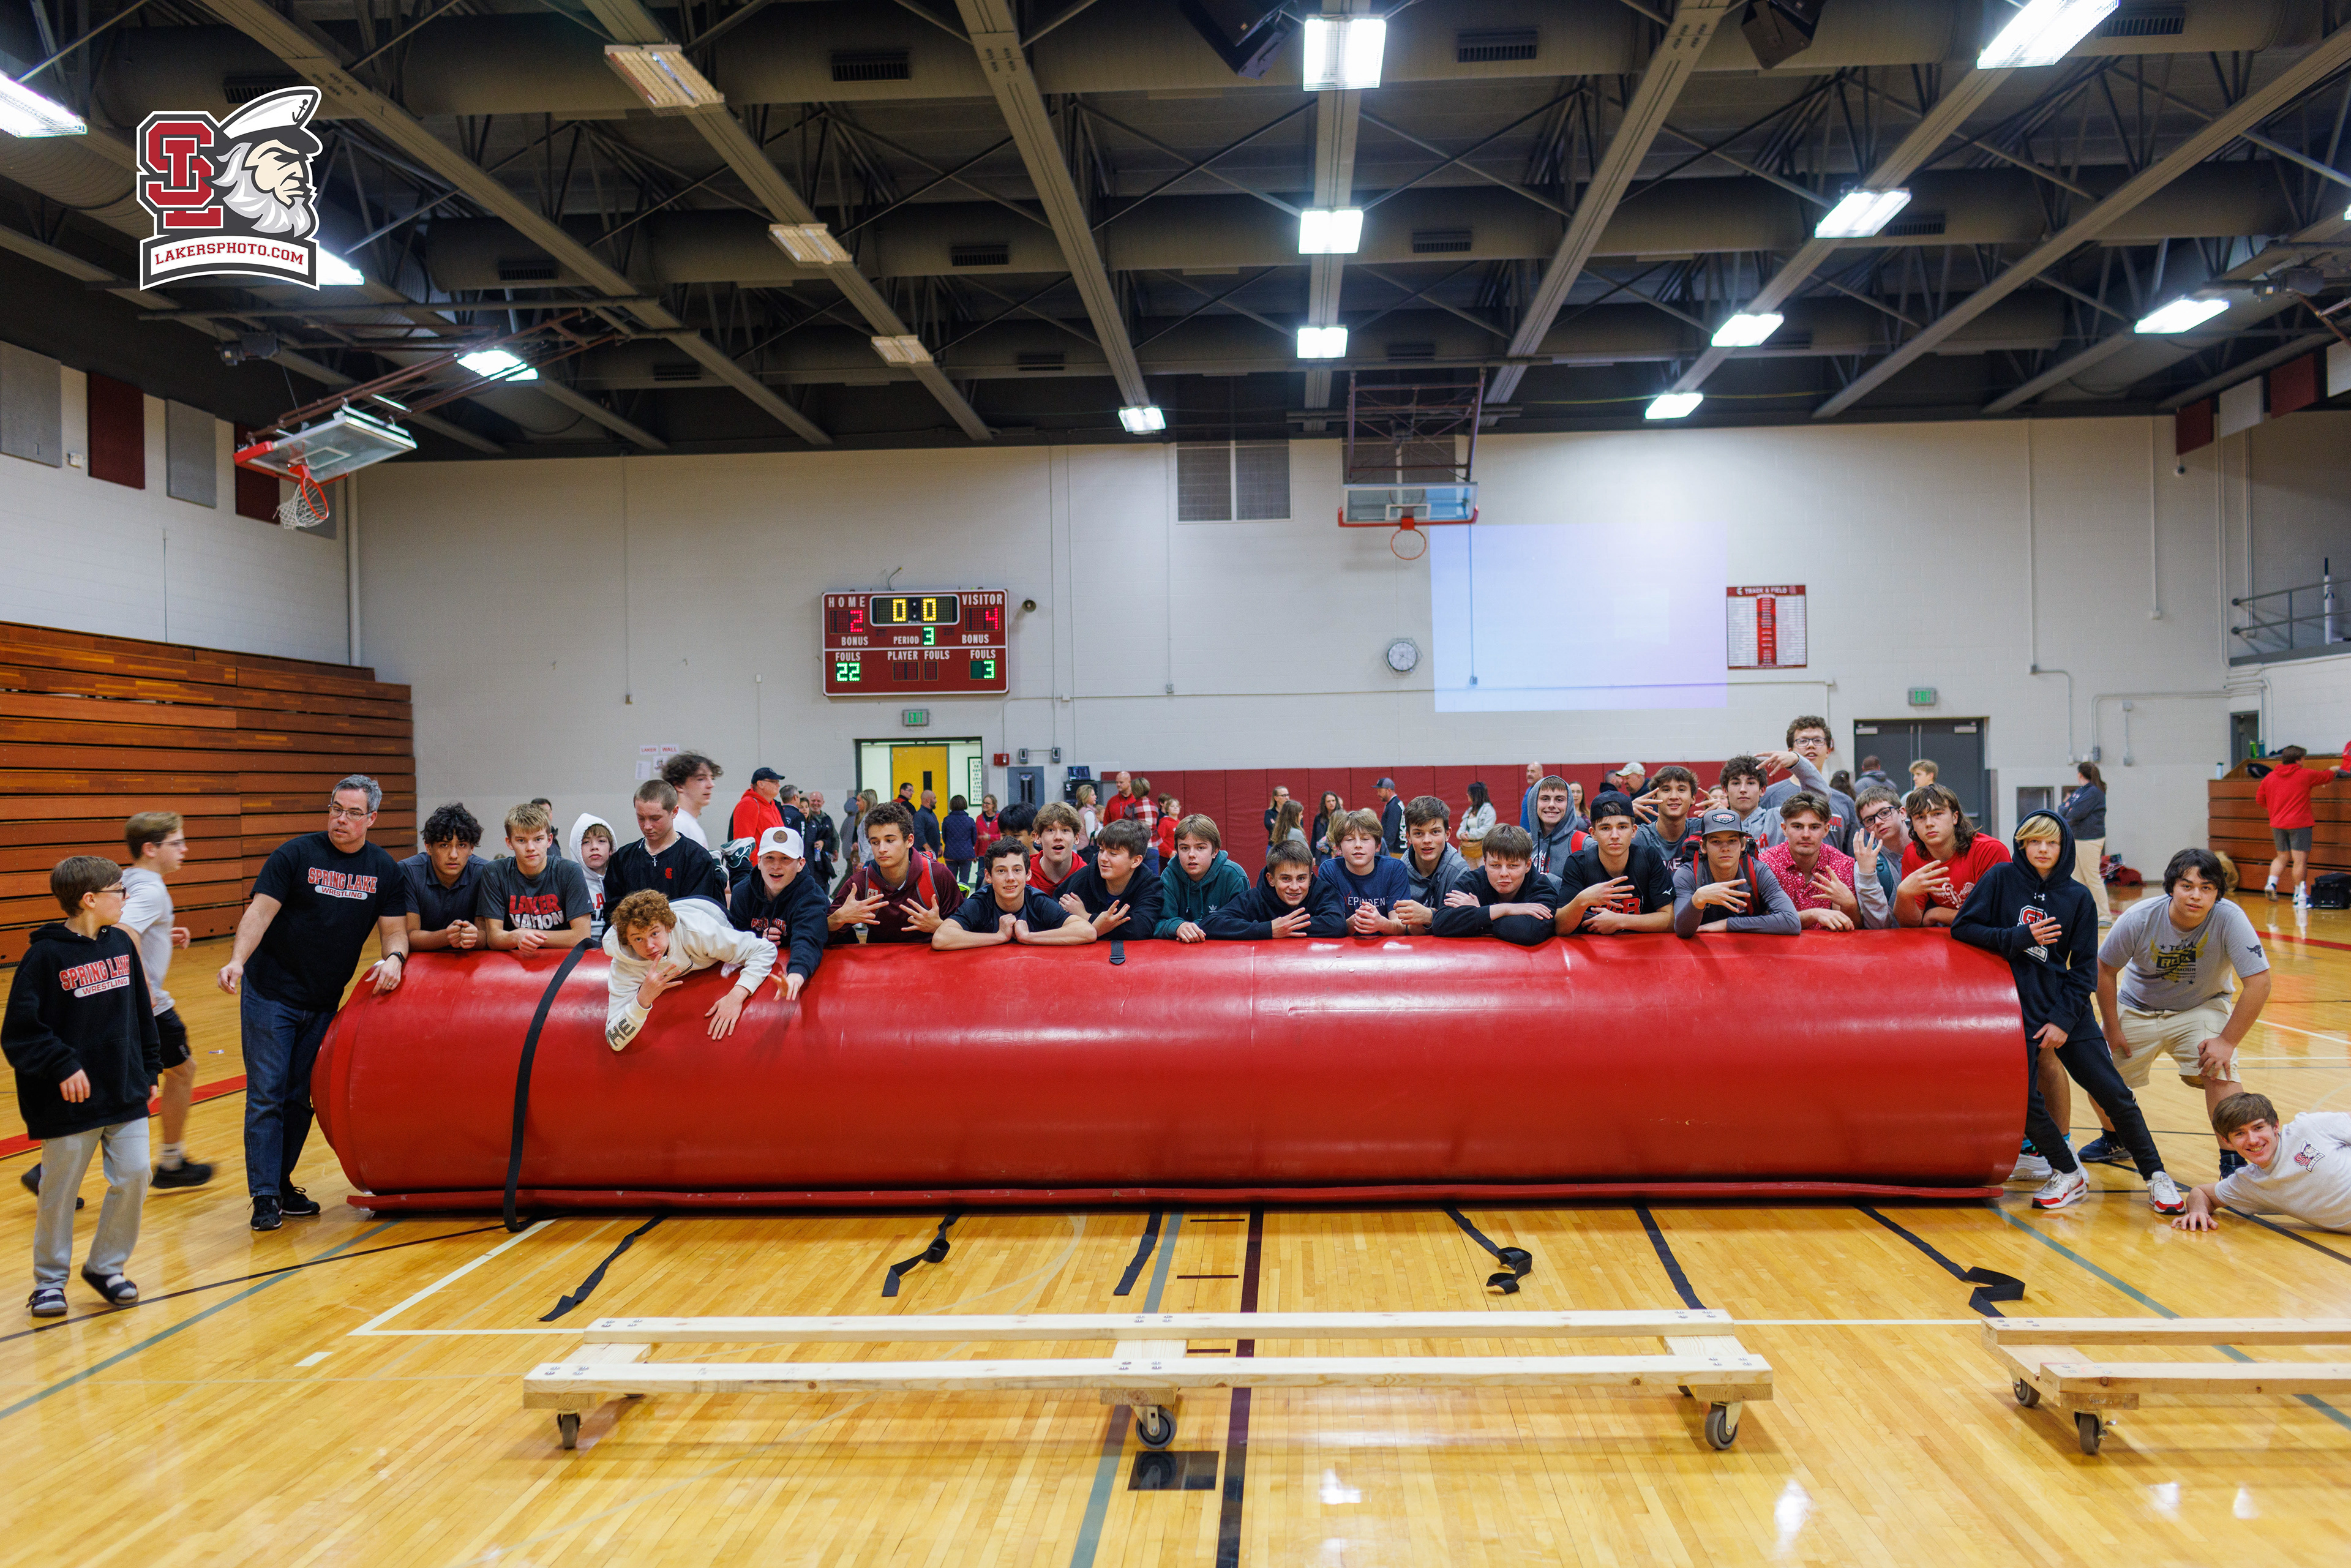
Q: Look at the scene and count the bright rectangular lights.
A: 12